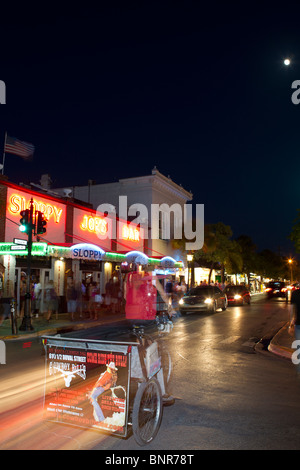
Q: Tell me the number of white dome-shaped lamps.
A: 3